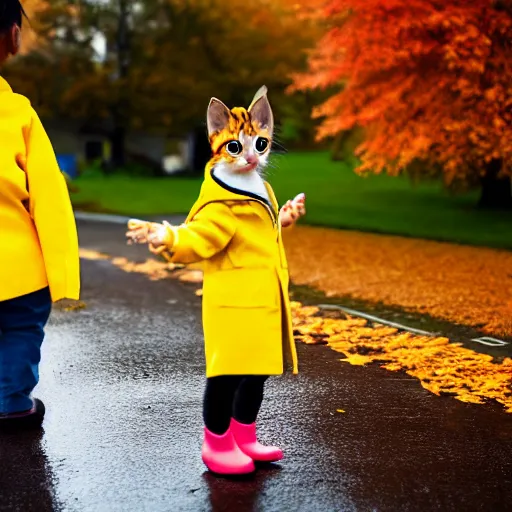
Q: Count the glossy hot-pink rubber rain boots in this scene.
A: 2